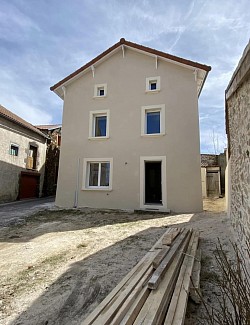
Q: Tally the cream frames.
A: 6